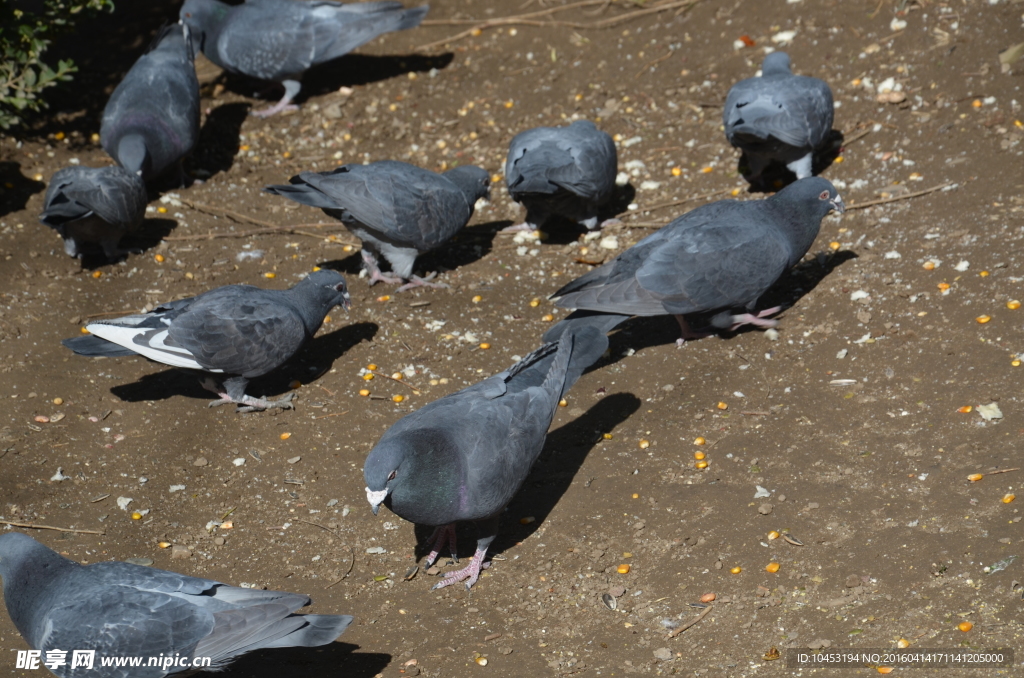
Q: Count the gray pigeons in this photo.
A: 10